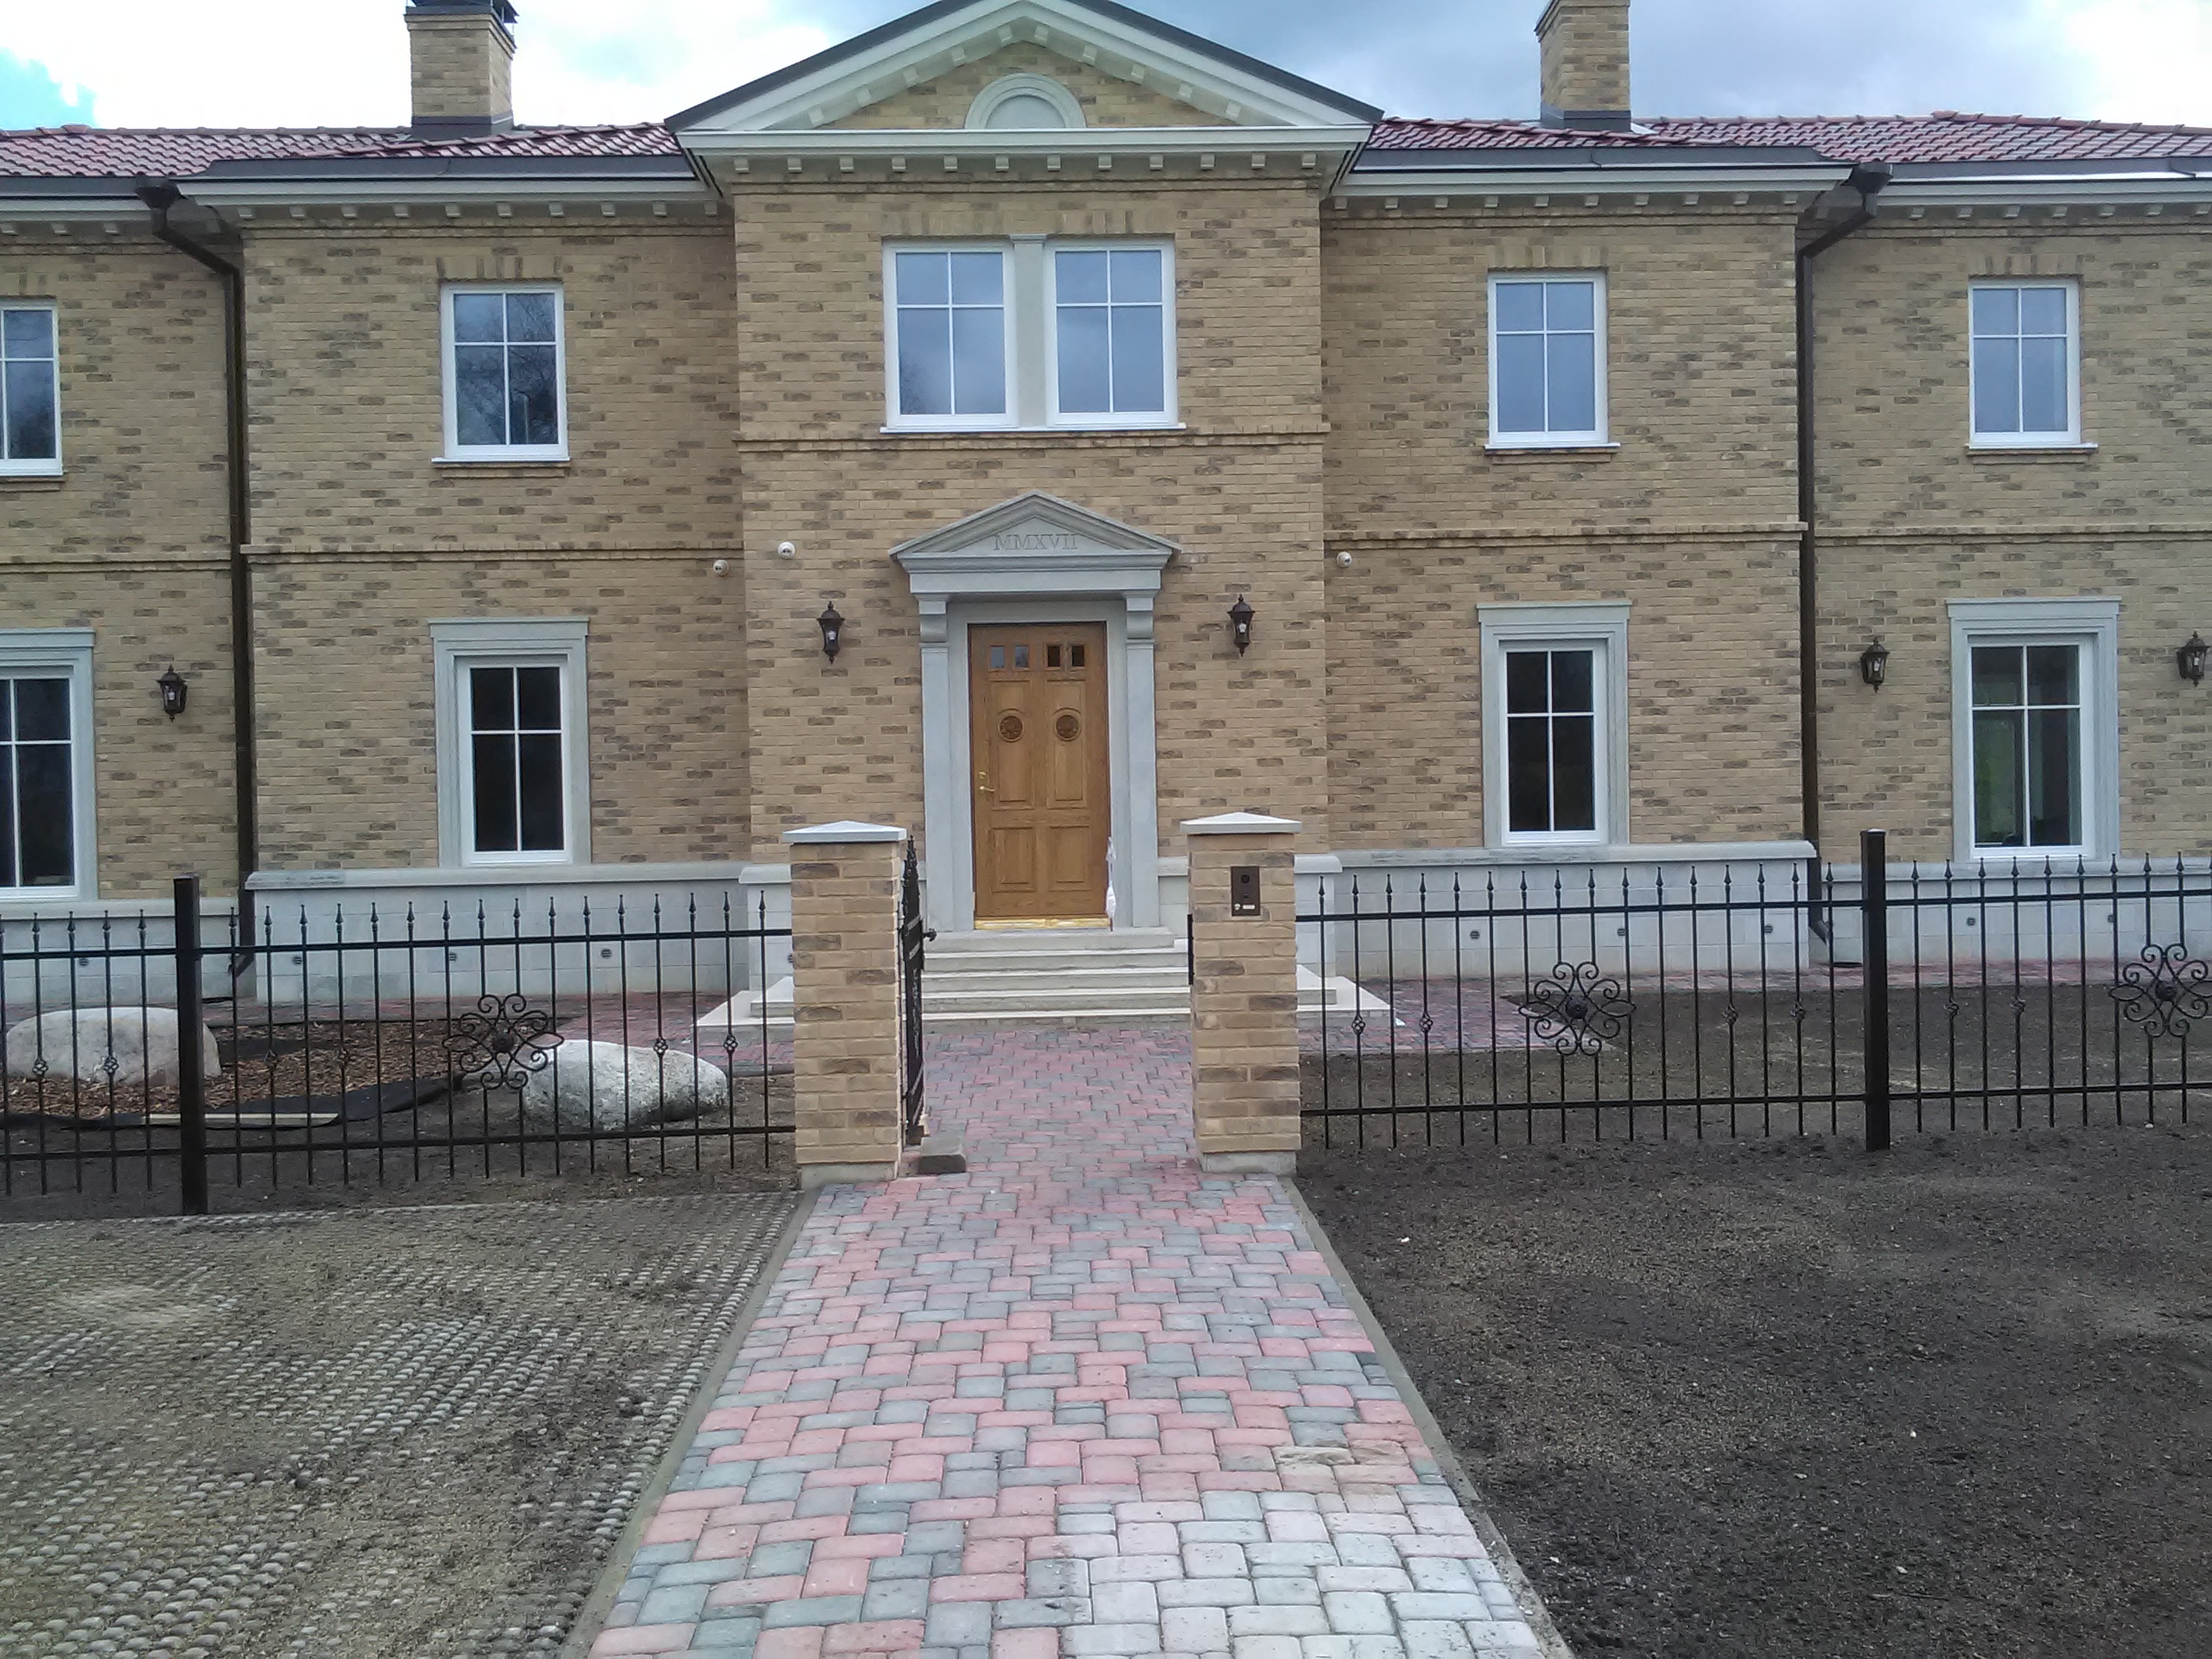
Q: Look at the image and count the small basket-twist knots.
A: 12